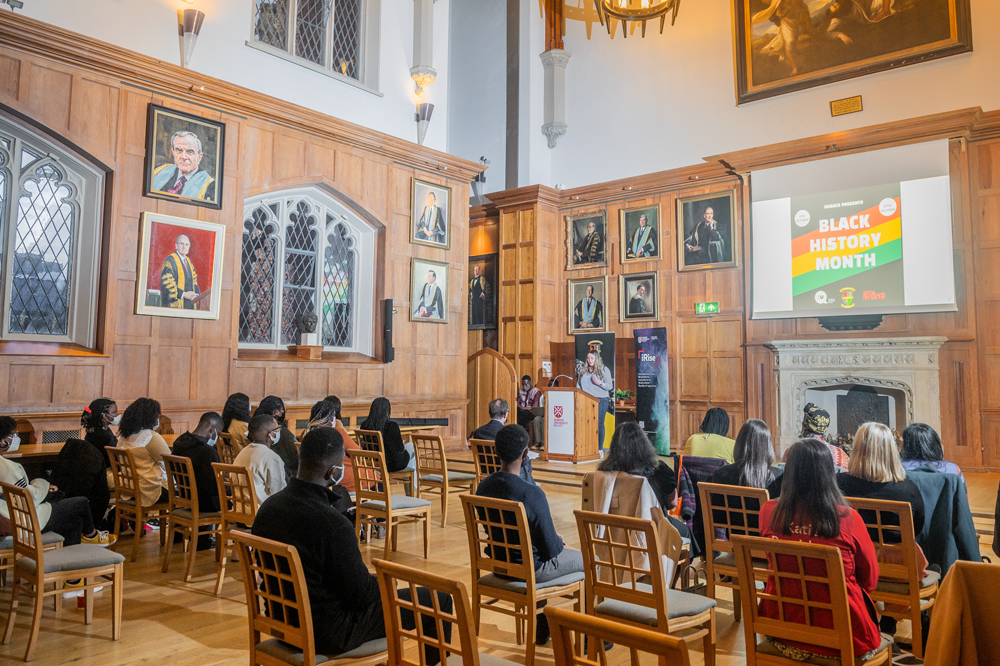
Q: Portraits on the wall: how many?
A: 10